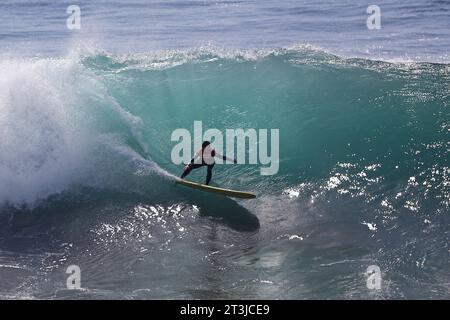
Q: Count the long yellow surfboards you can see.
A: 1